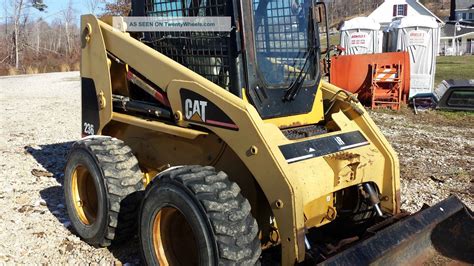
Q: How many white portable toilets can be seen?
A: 2